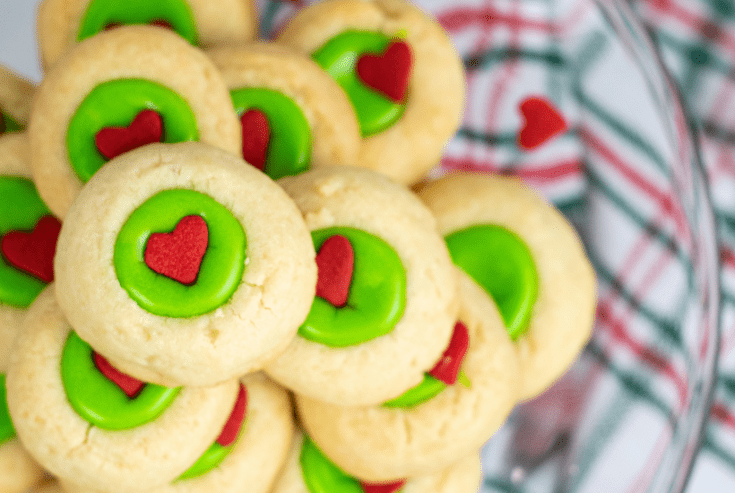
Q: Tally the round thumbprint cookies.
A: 14